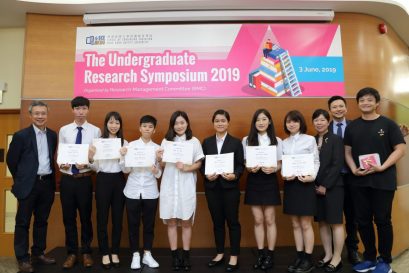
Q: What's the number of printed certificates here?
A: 7